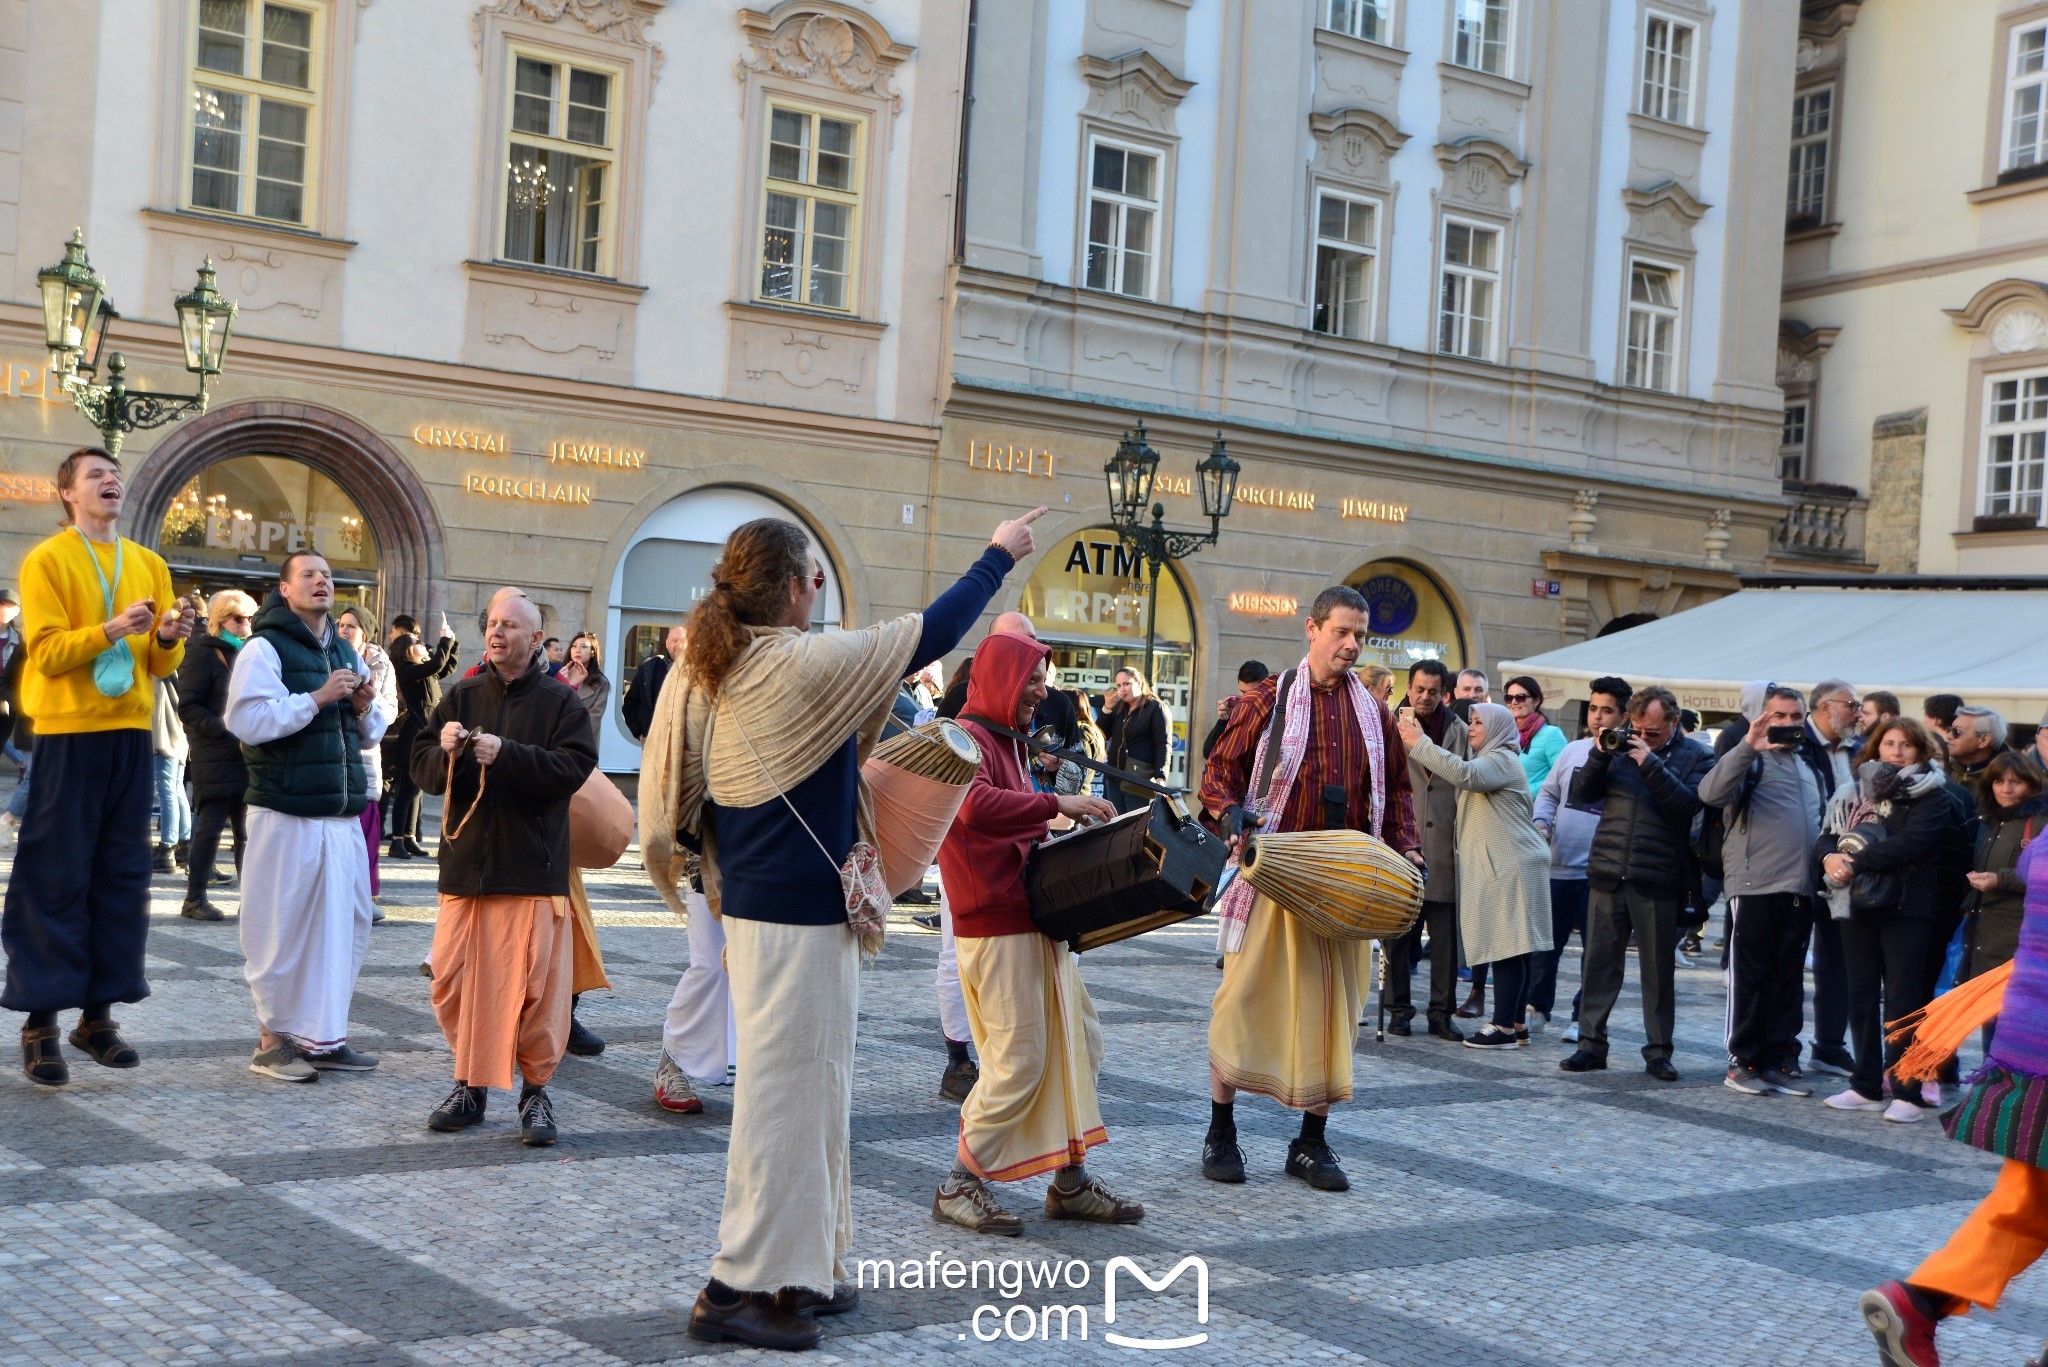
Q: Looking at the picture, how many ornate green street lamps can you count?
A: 2